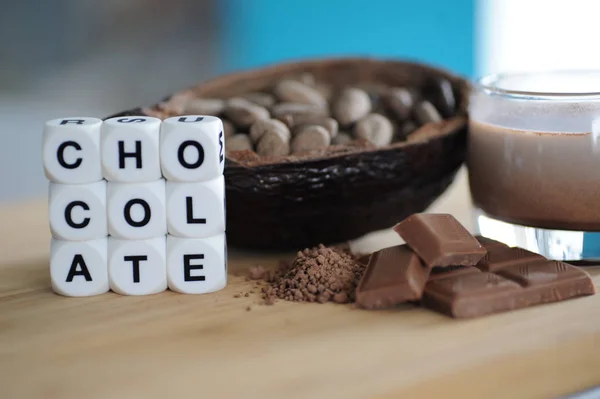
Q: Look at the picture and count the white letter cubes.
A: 9